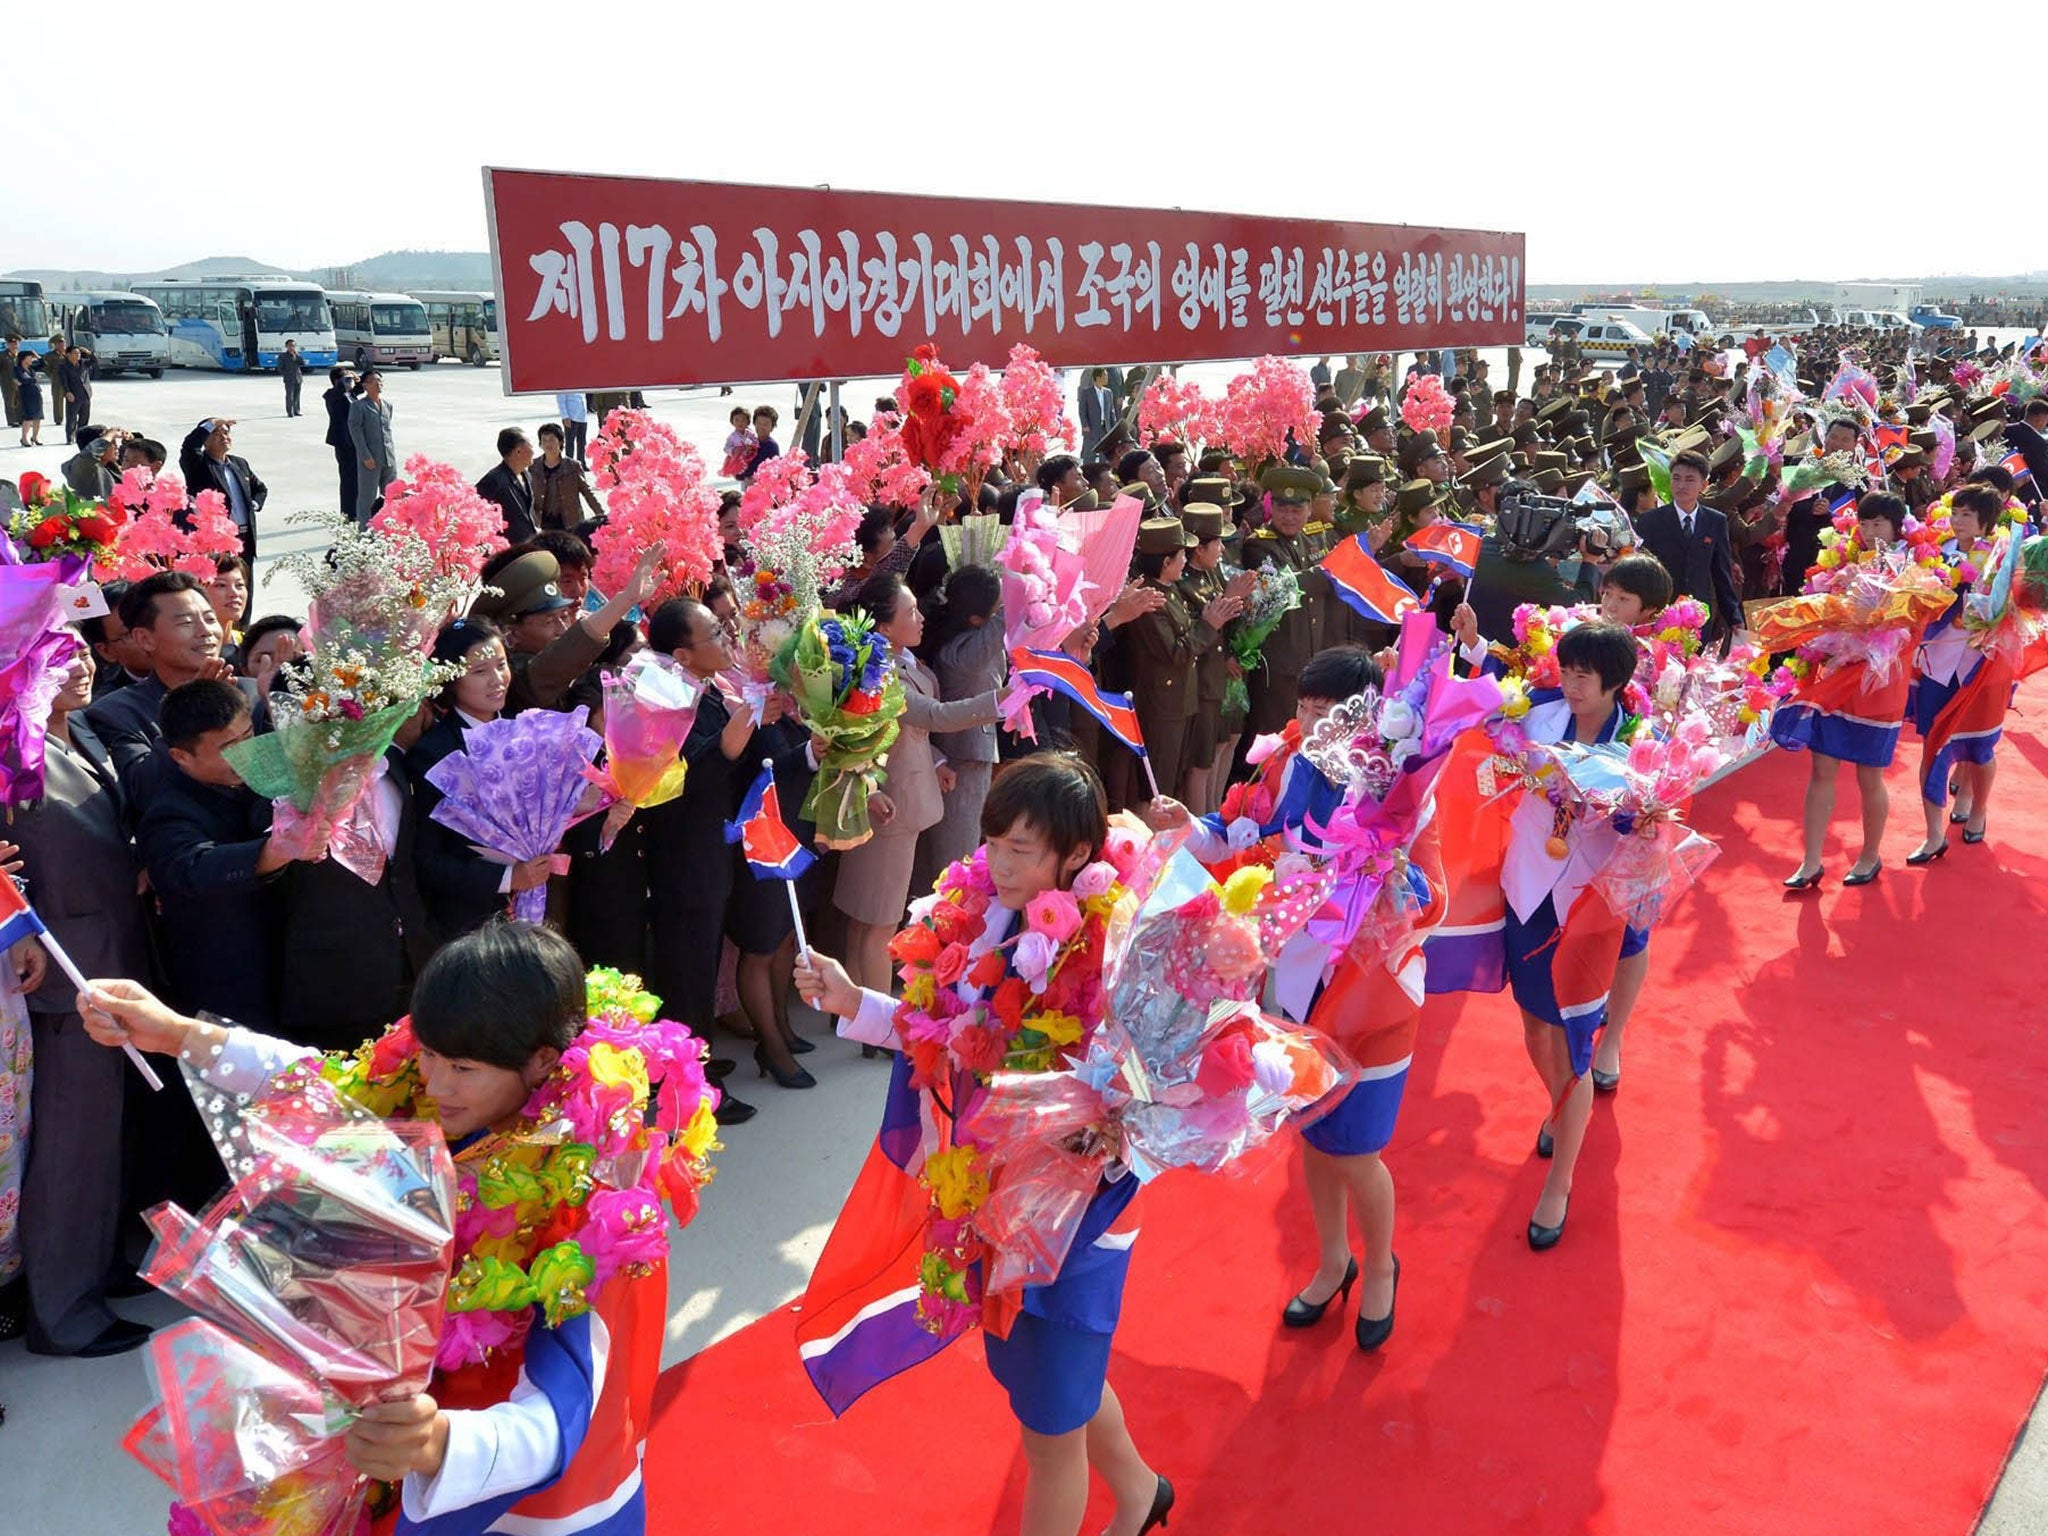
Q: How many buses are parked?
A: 5